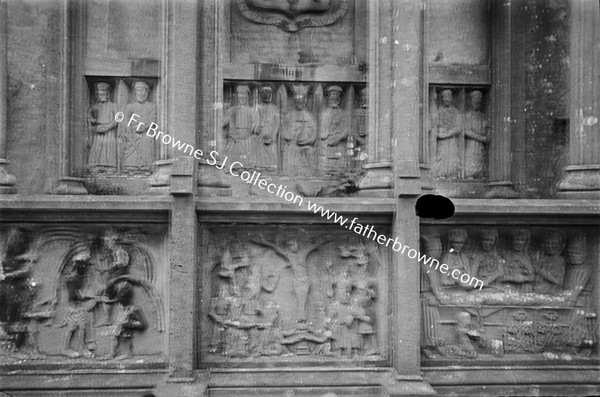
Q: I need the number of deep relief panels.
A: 6